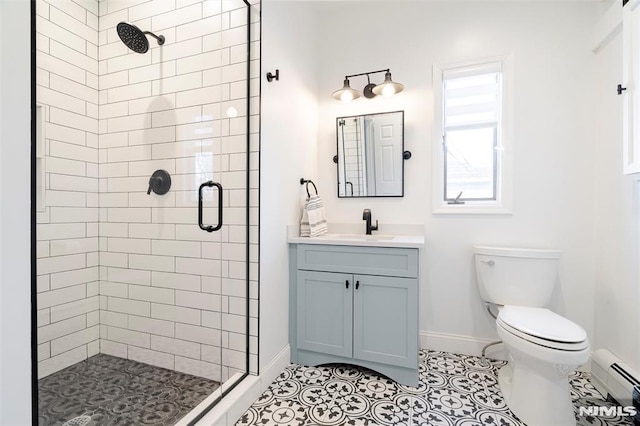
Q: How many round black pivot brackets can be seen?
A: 2